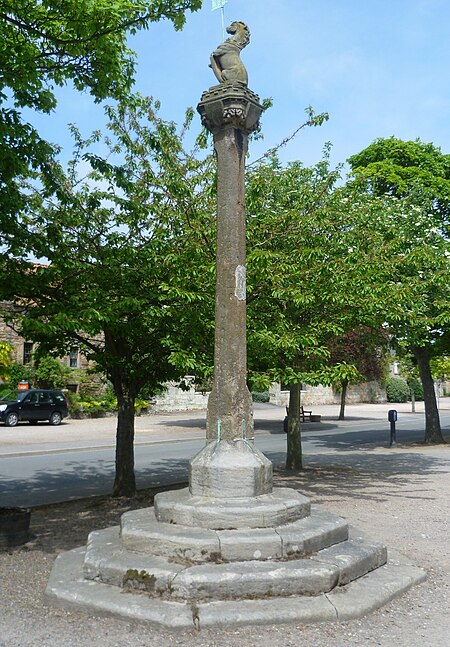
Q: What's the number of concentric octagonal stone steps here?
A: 4